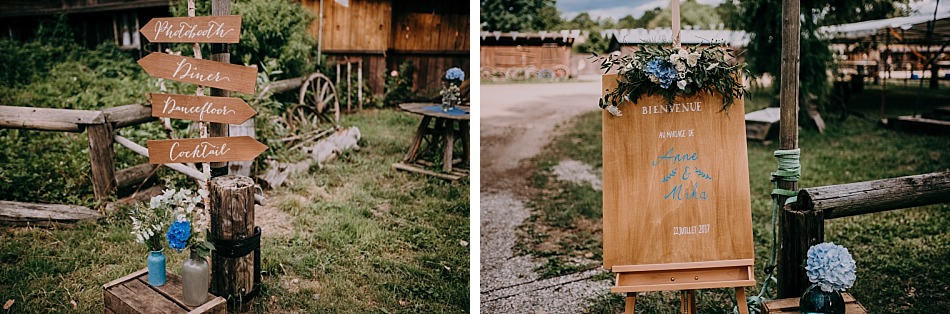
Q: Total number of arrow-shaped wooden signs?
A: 4